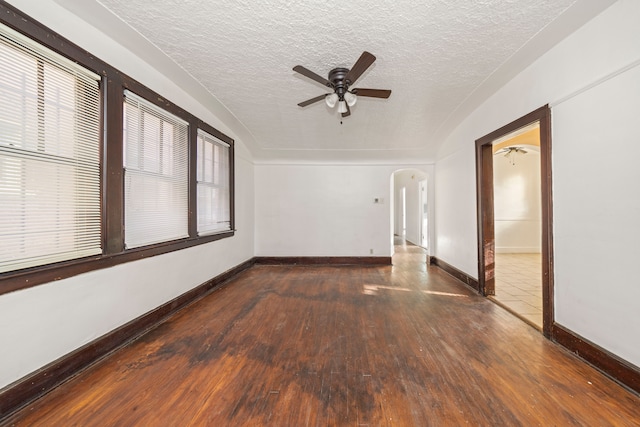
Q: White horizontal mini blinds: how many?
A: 3